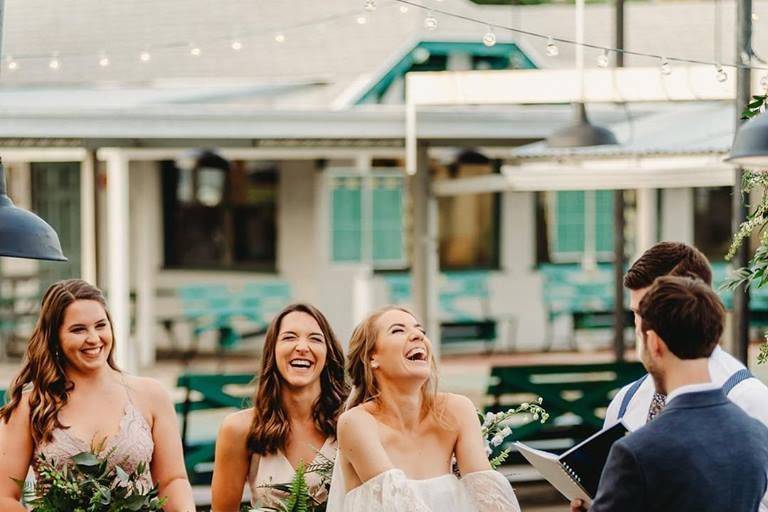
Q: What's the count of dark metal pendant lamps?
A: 3